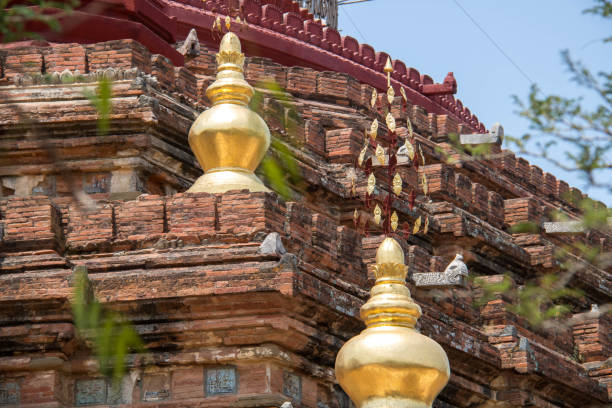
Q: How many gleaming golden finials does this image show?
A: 2